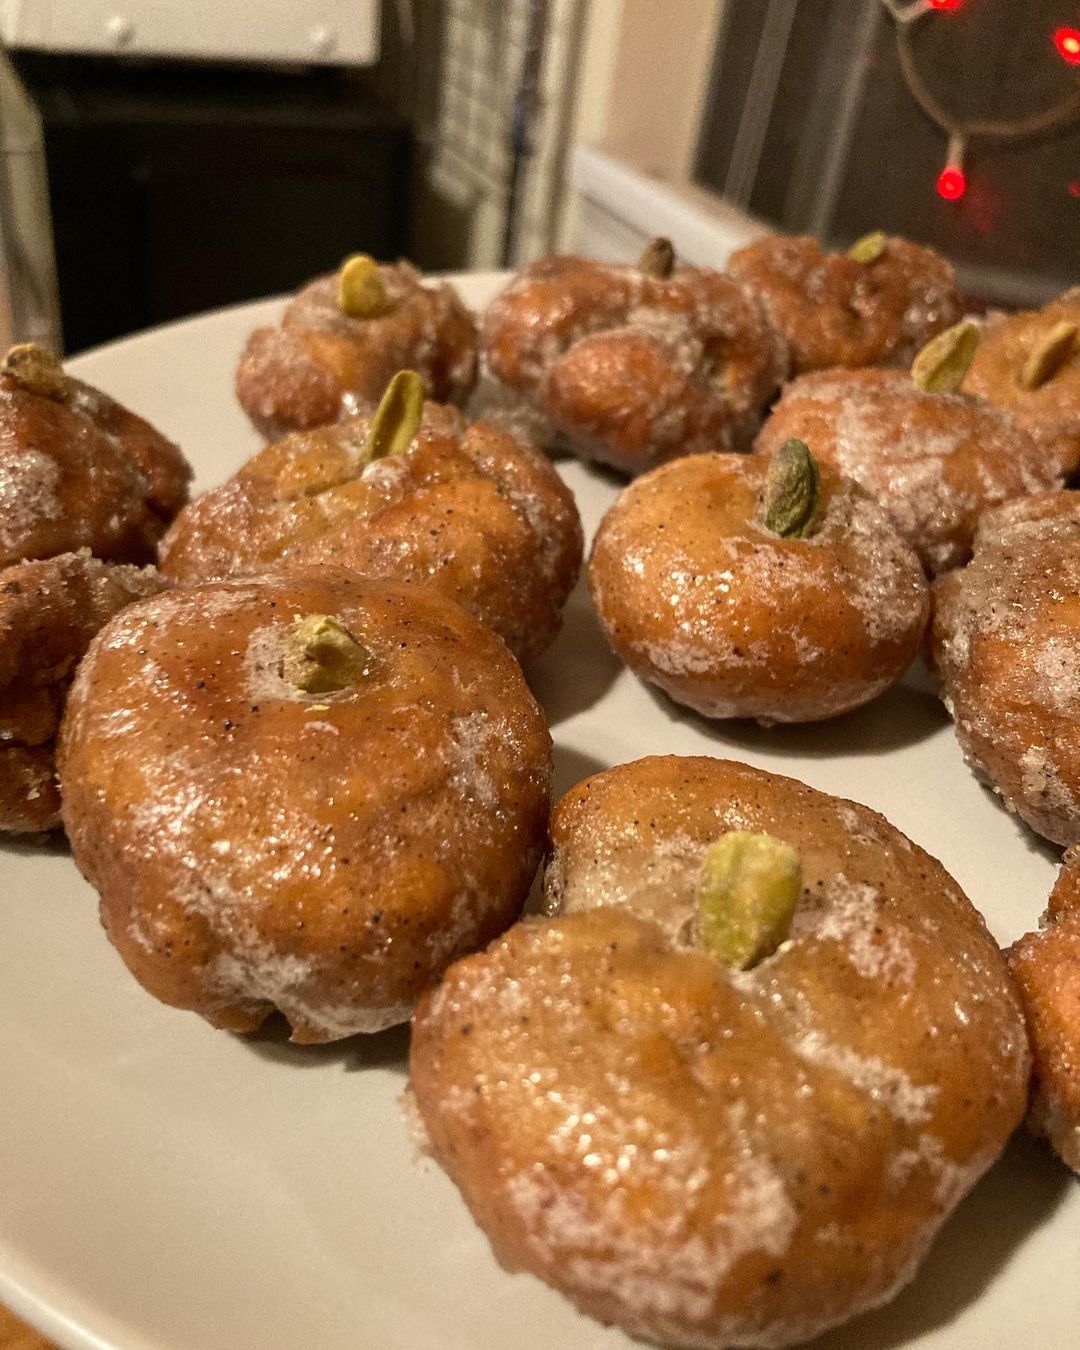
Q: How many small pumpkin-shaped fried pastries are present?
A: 13